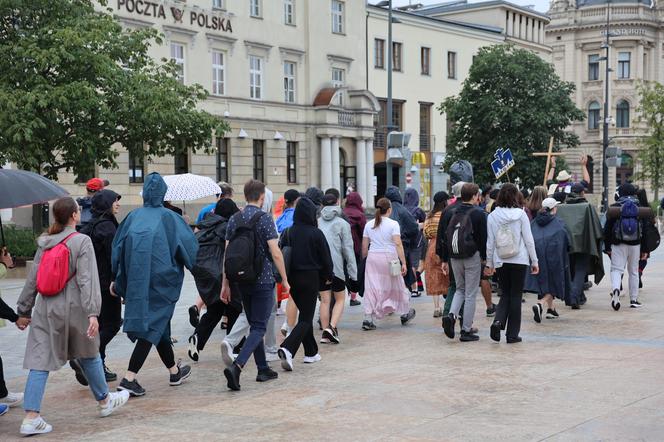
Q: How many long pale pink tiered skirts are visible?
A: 1